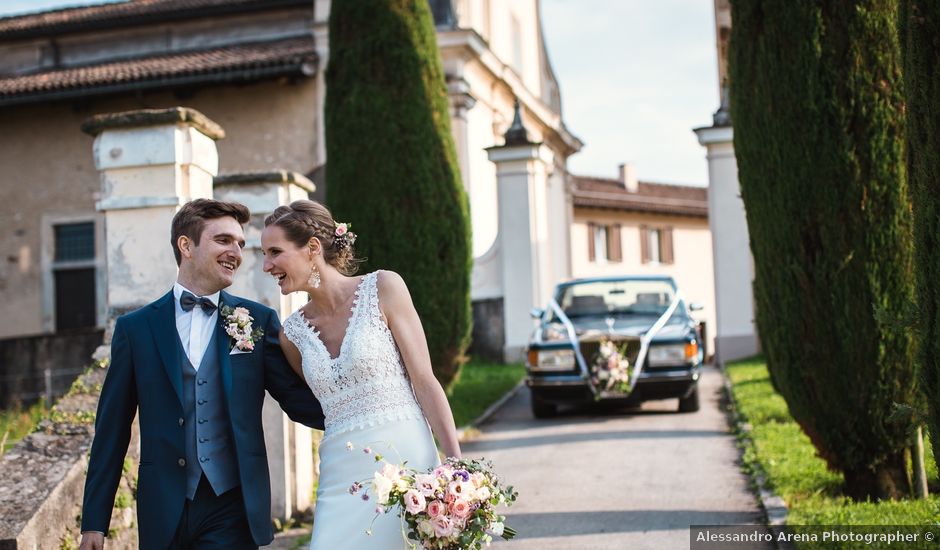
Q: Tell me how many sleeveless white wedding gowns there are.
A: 1